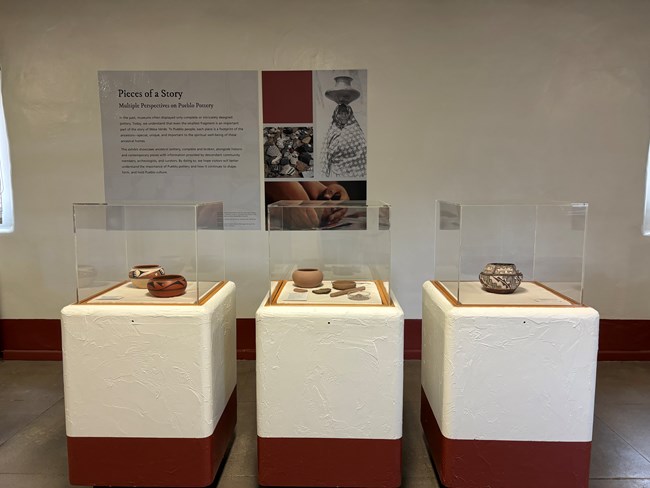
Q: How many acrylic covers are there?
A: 3